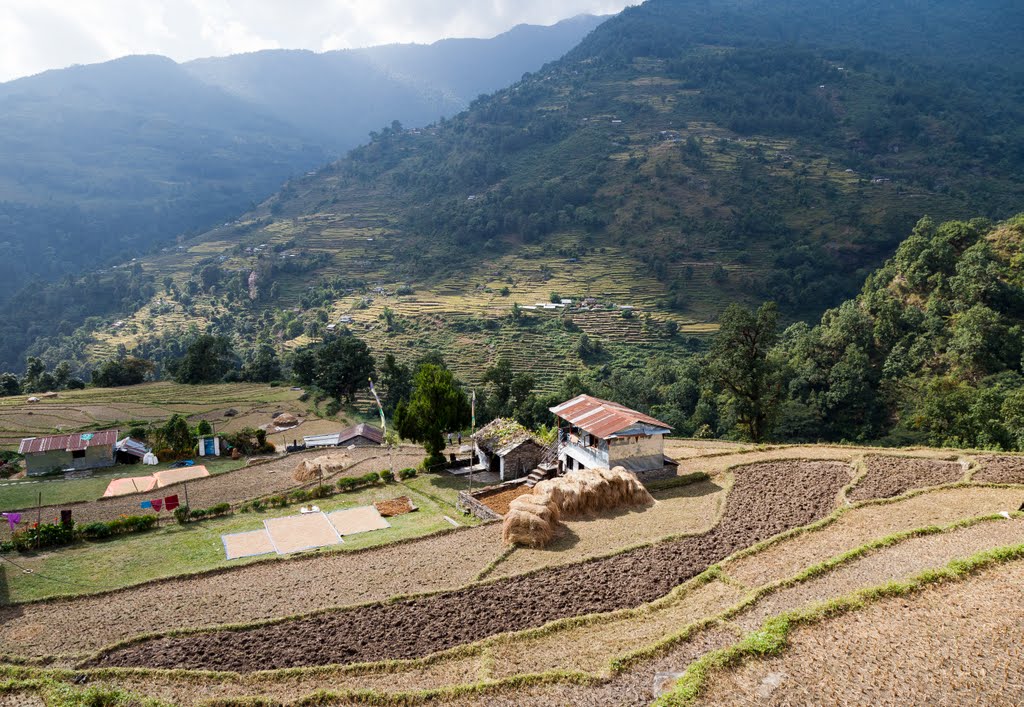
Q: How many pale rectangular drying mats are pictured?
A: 5